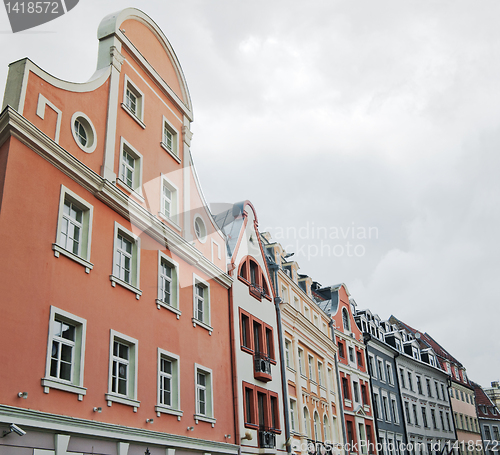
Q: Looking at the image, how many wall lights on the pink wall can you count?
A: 5